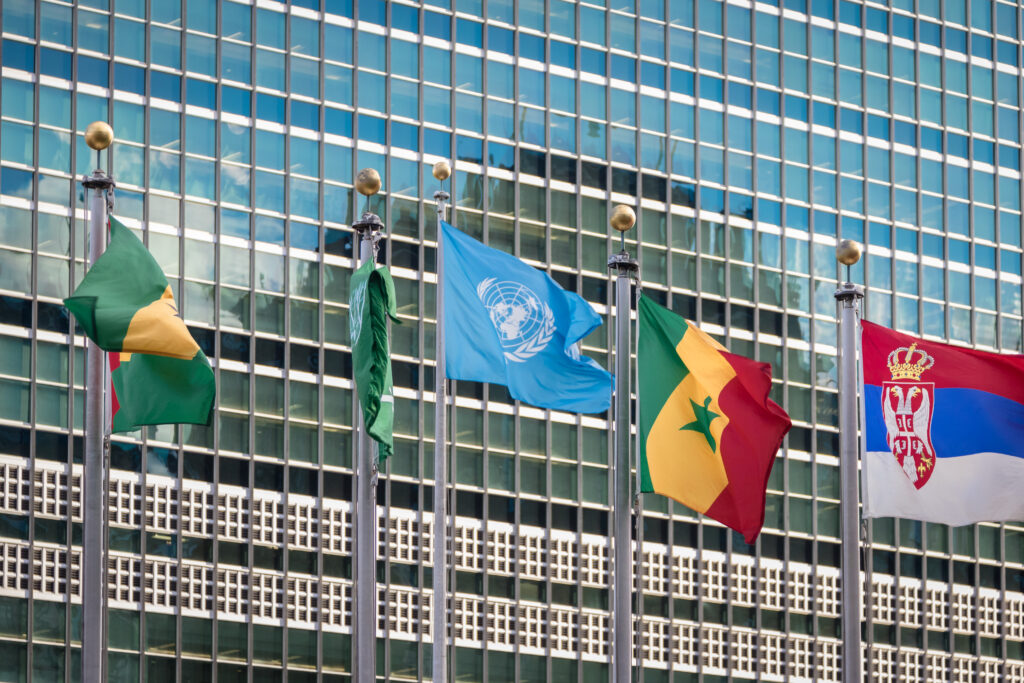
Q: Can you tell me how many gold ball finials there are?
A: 5